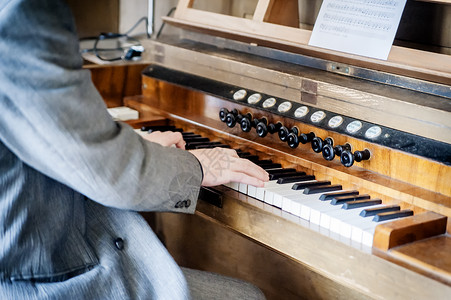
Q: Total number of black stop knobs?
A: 9